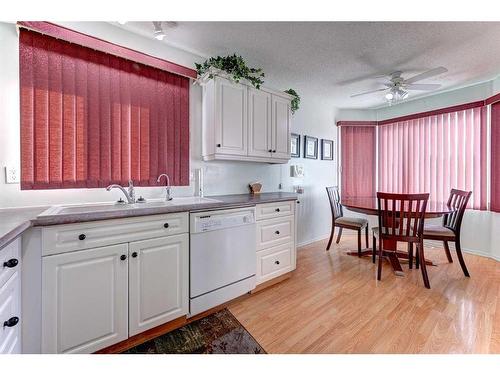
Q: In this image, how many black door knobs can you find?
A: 12